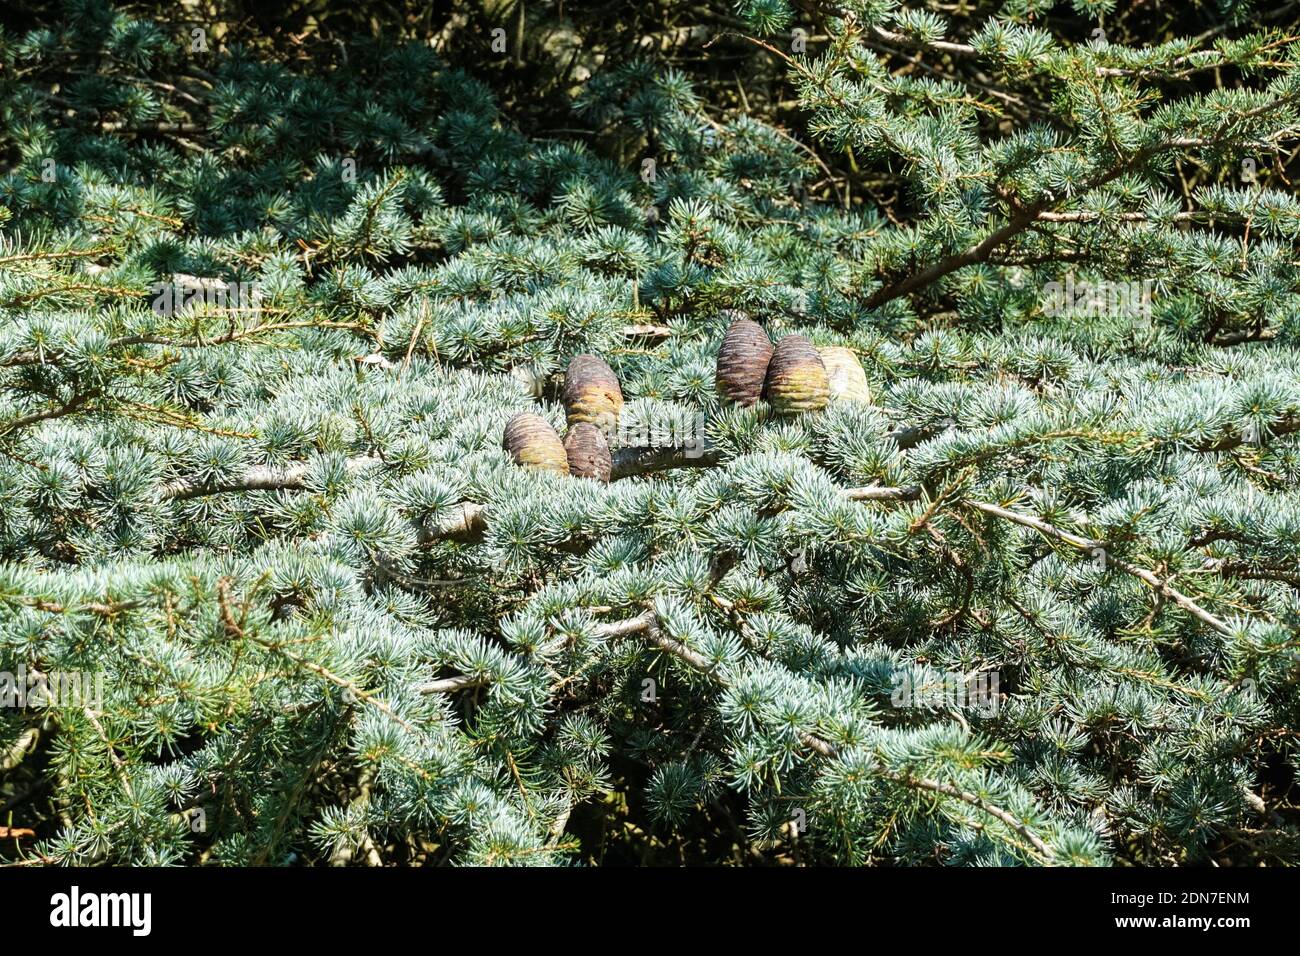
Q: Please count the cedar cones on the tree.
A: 6